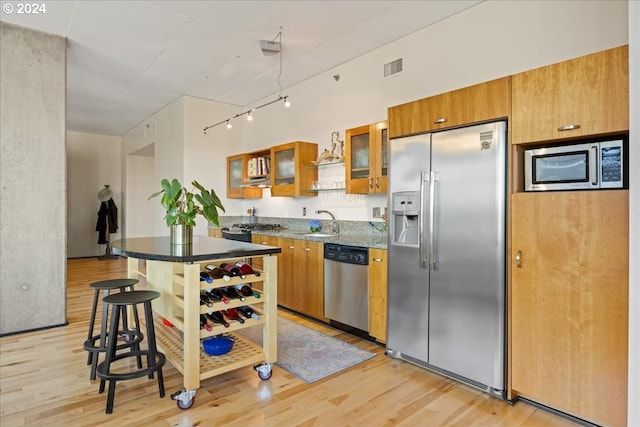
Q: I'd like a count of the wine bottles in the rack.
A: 12